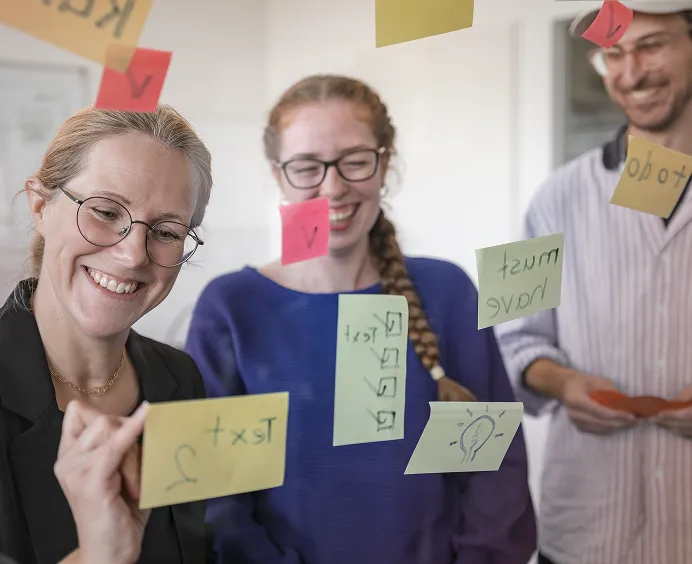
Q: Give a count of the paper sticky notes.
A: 10